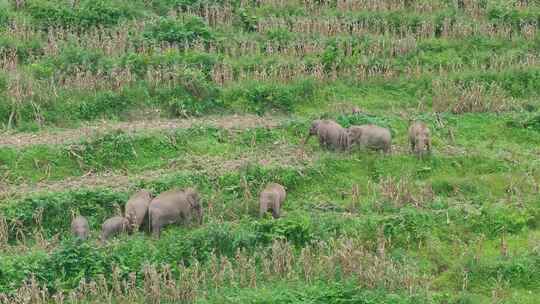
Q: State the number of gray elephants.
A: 8